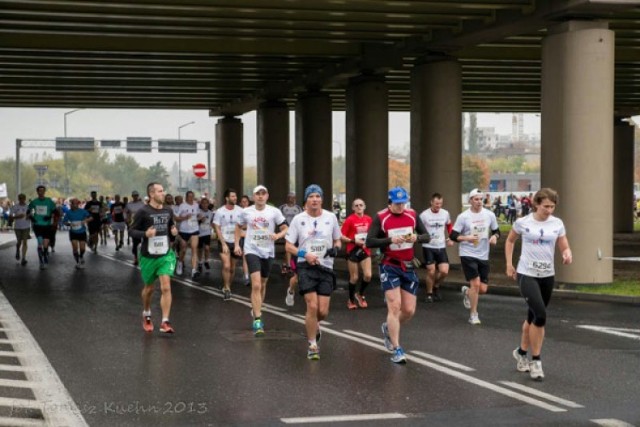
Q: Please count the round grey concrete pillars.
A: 7